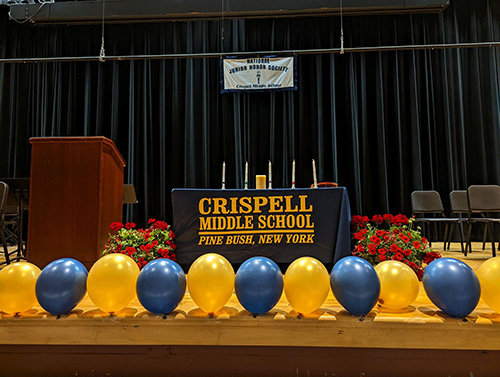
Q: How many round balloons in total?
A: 11